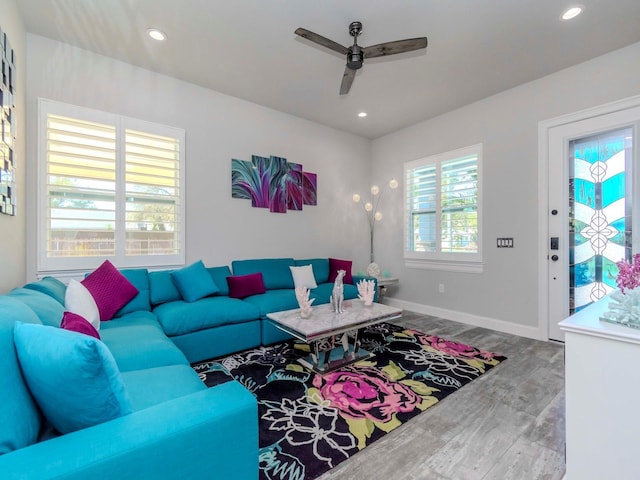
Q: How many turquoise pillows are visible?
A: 2